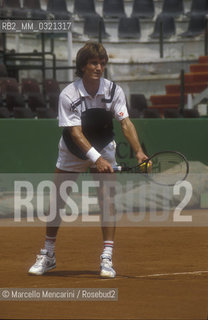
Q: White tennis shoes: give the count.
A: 2